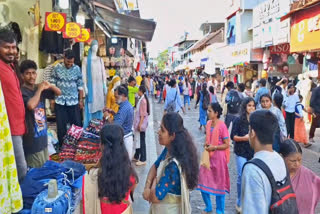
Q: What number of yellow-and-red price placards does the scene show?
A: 3